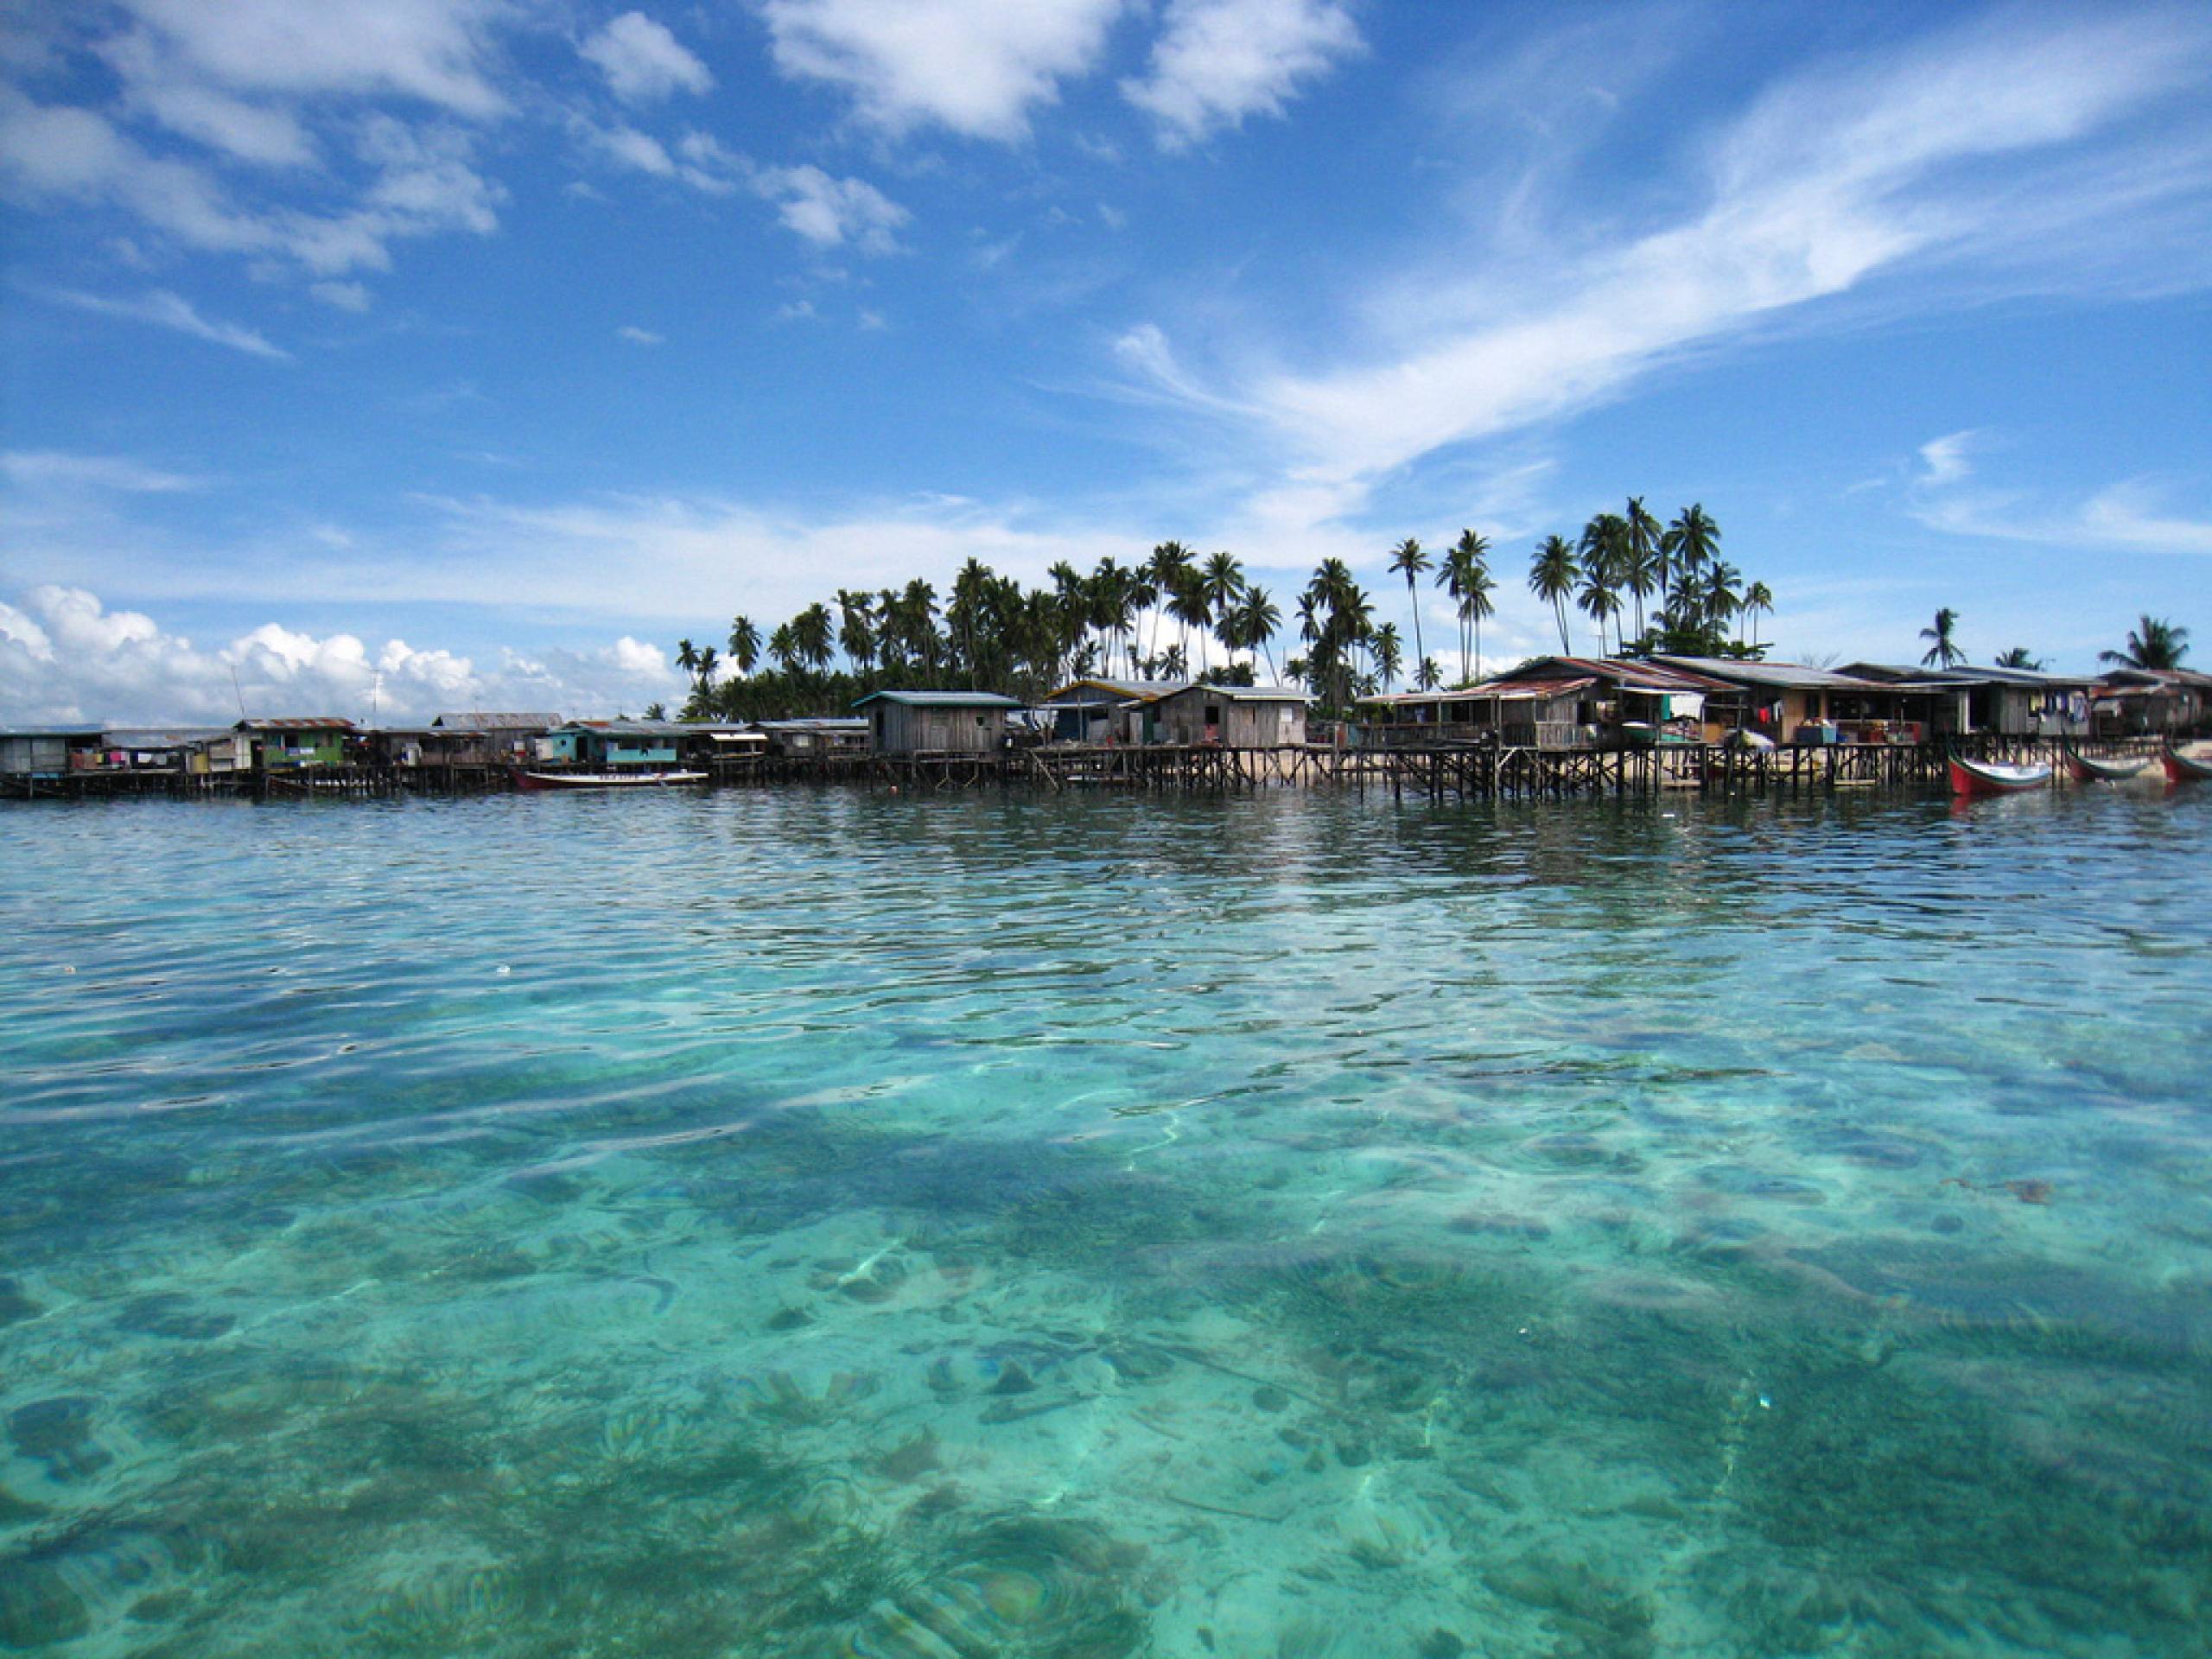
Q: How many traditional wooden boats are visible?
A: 4